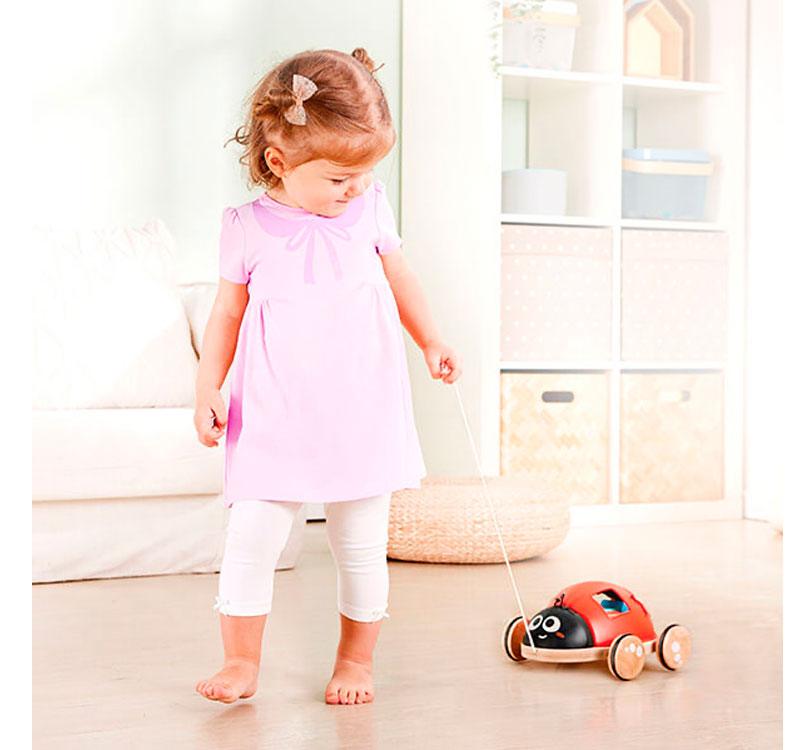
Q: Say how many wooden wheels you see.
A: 3